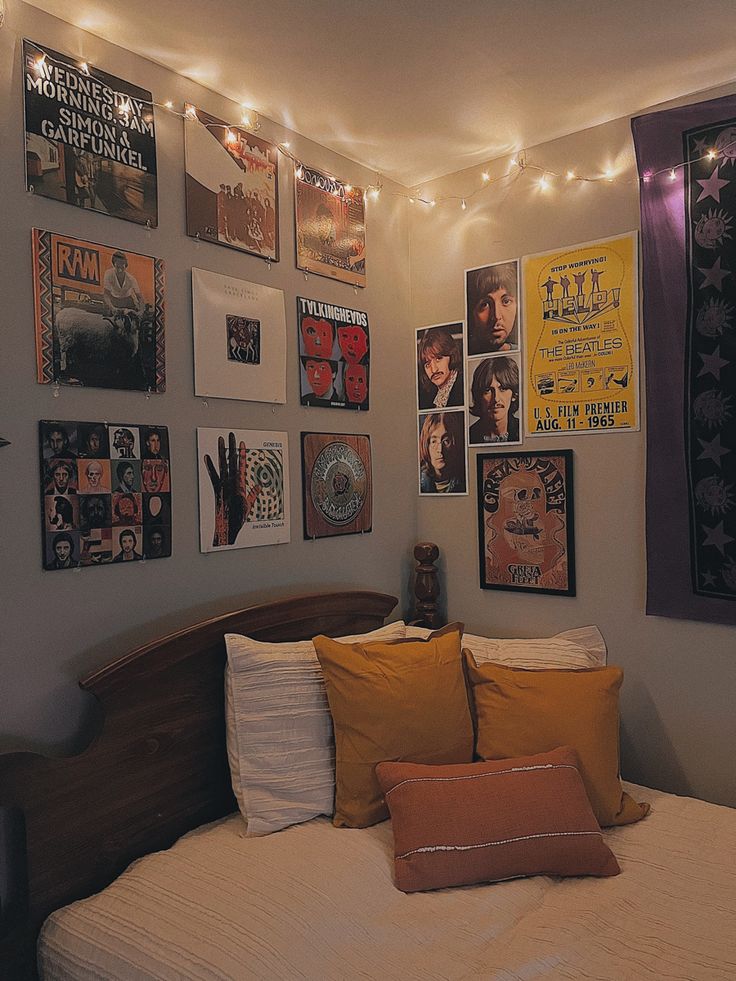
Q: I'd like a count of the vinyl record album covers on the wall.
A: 9